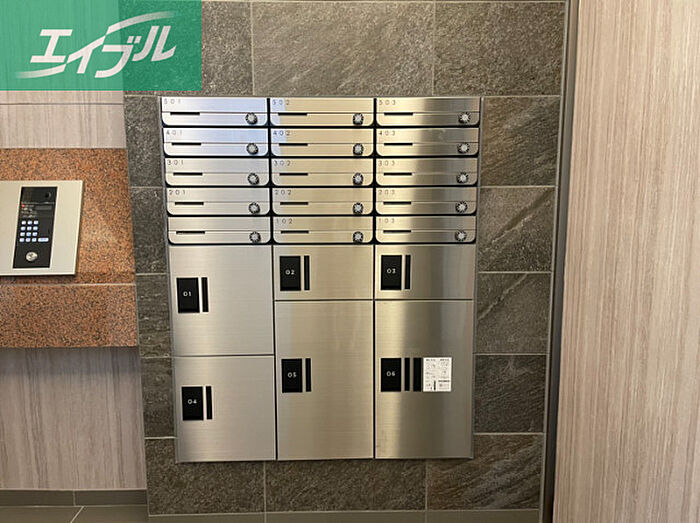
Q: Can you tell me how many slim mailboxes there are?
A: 15